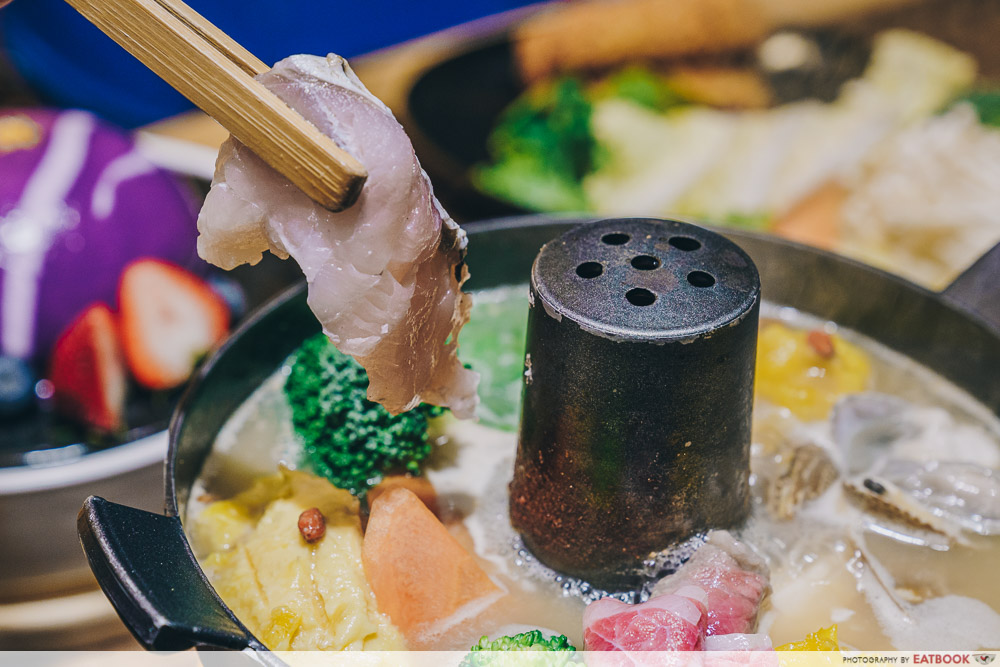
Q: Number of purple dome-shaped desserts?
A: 1